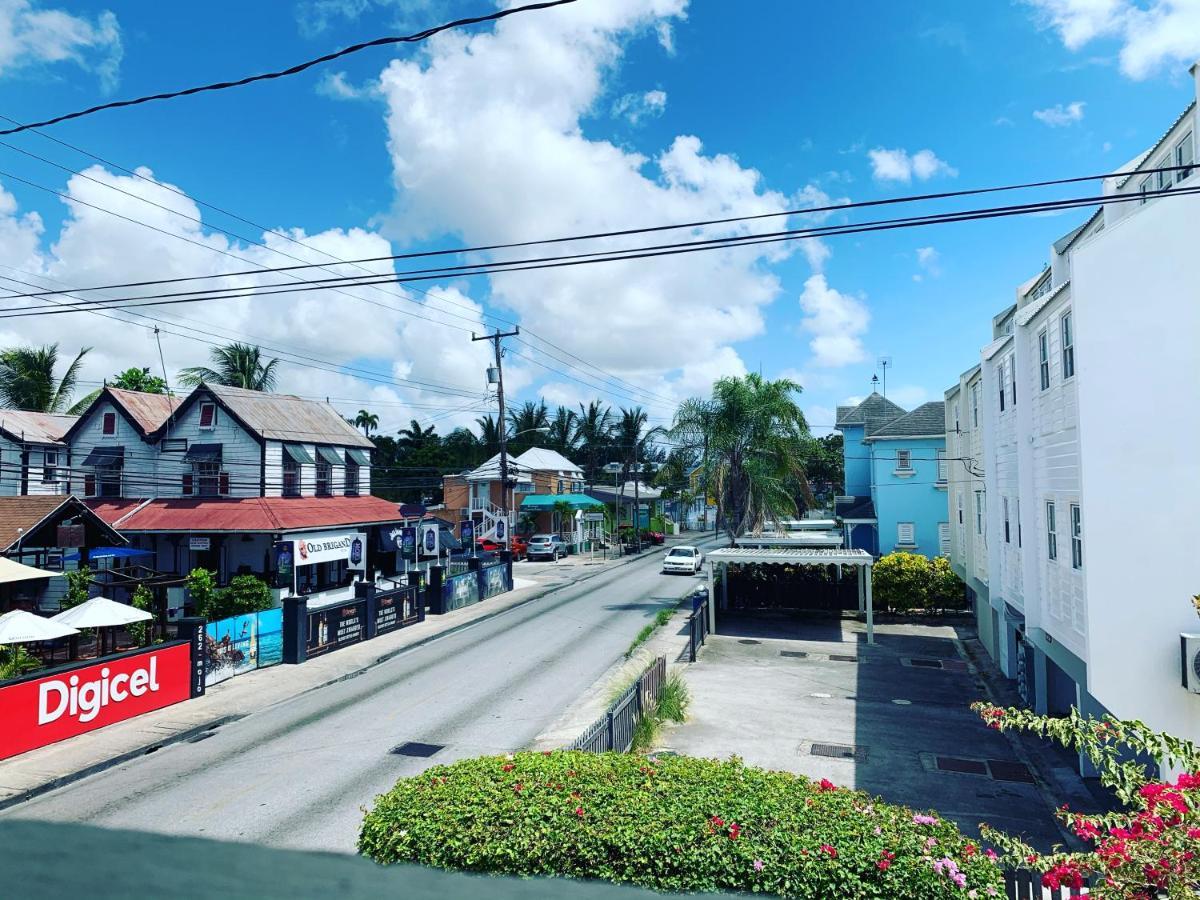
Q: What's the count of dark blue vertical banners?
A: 3